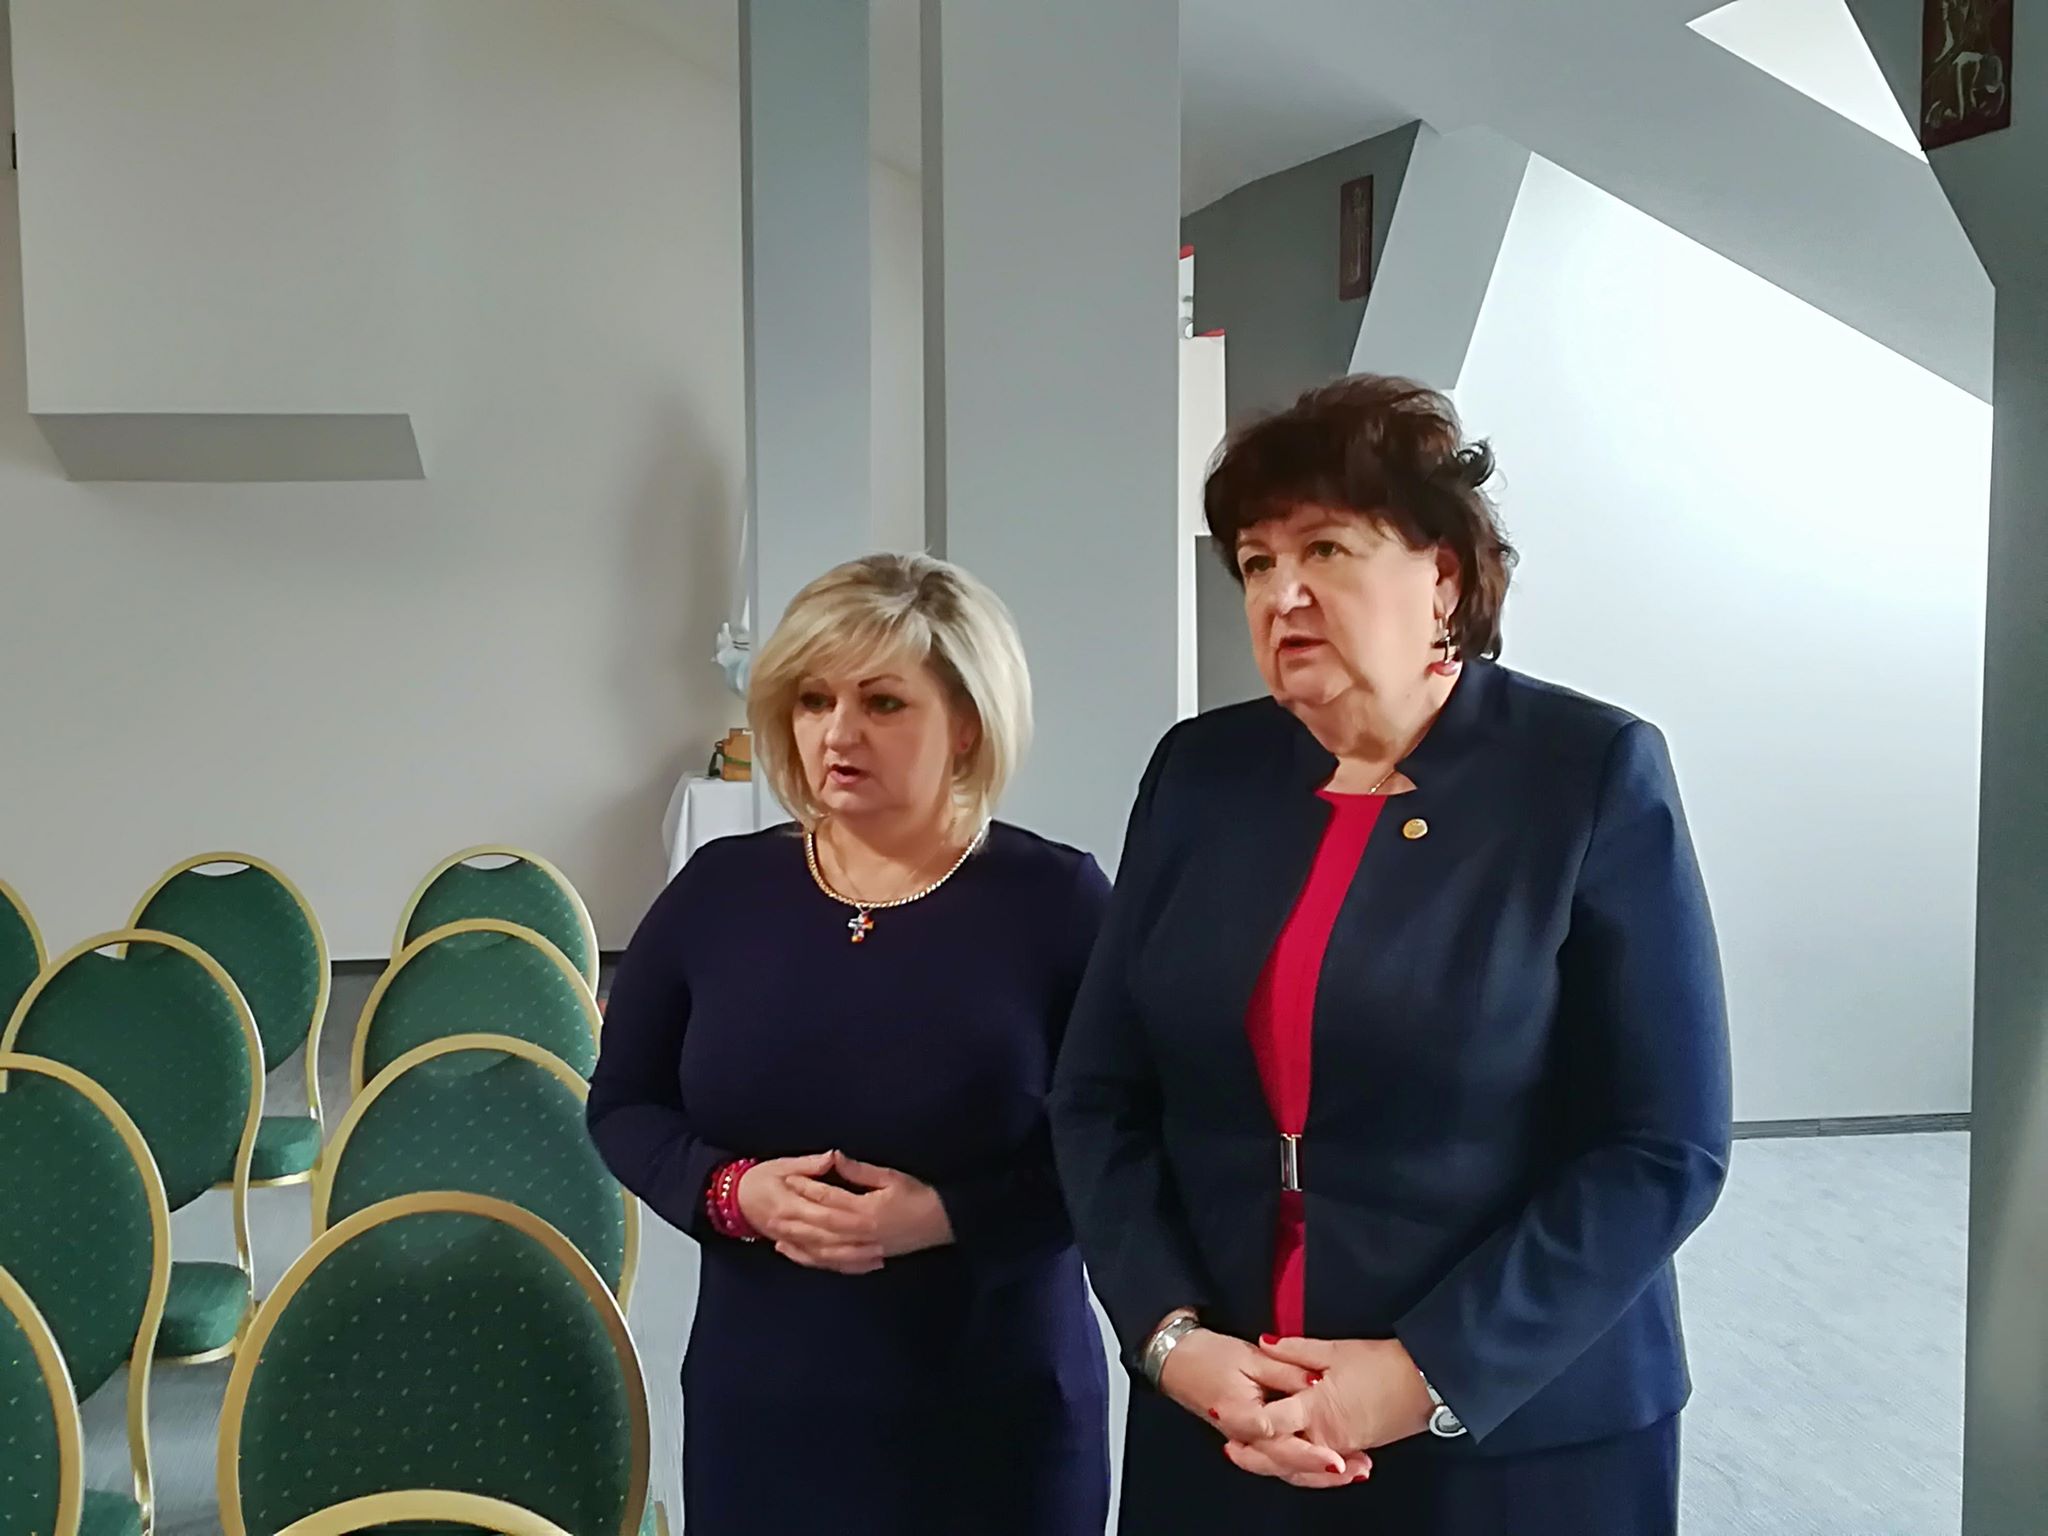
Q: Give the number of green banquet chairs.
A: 10